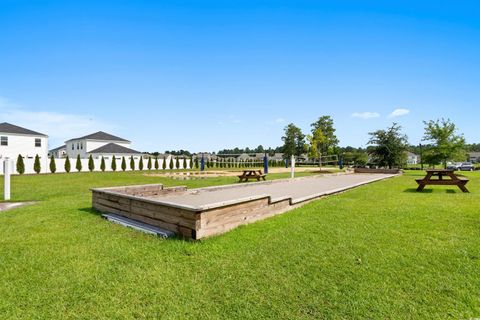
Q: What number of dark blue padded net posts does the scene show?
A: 4